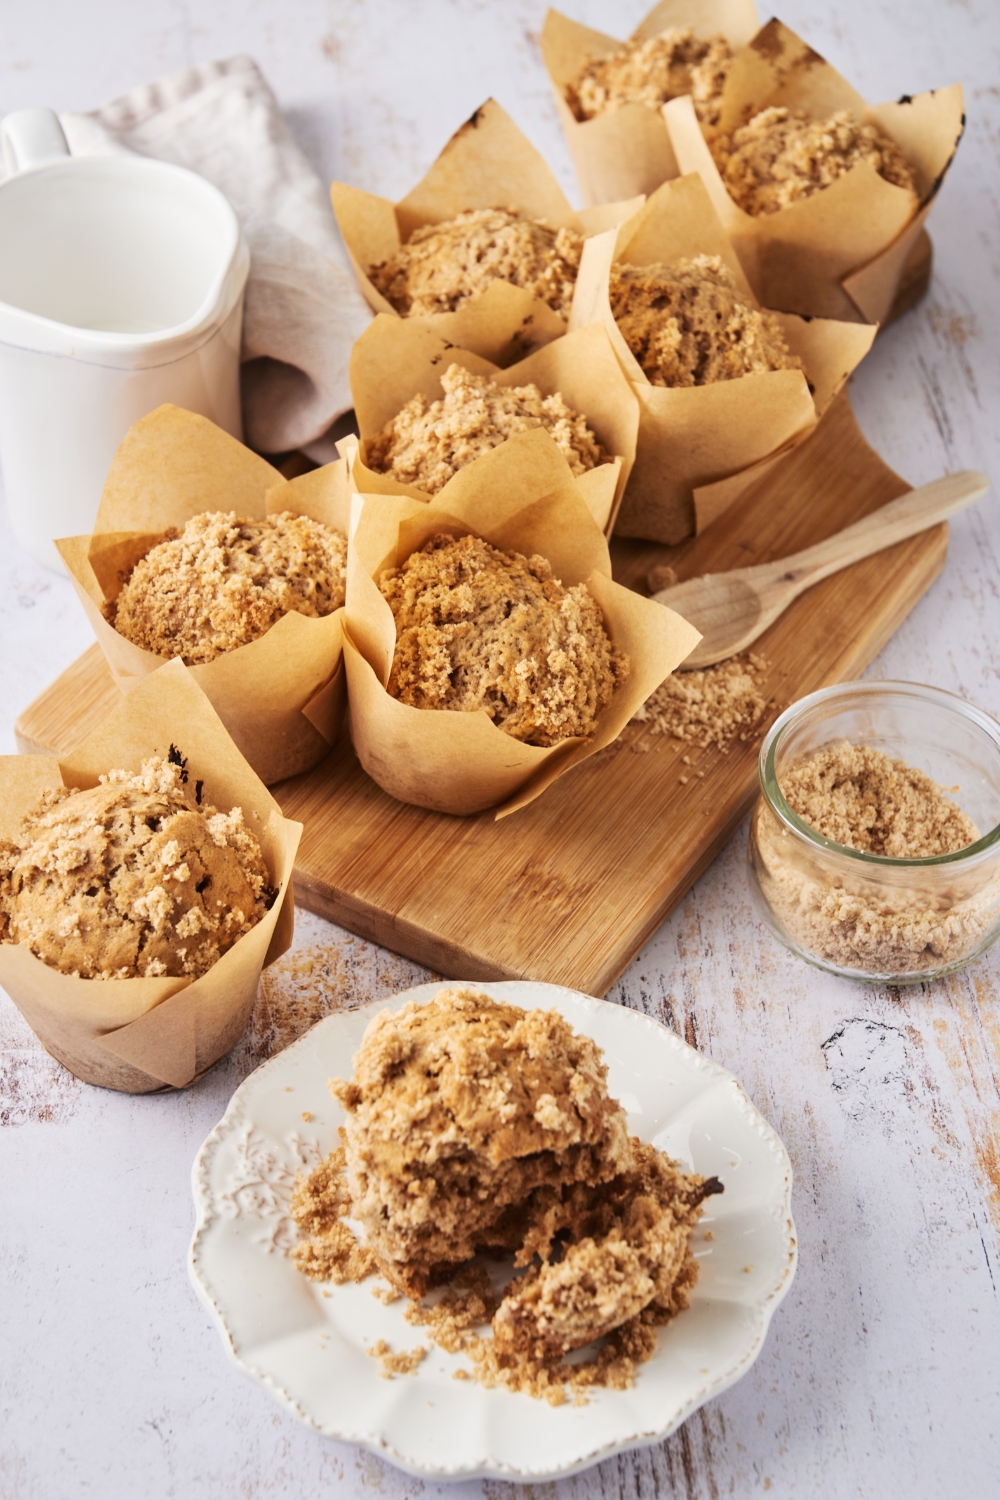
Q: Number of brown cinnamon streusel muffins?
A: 9